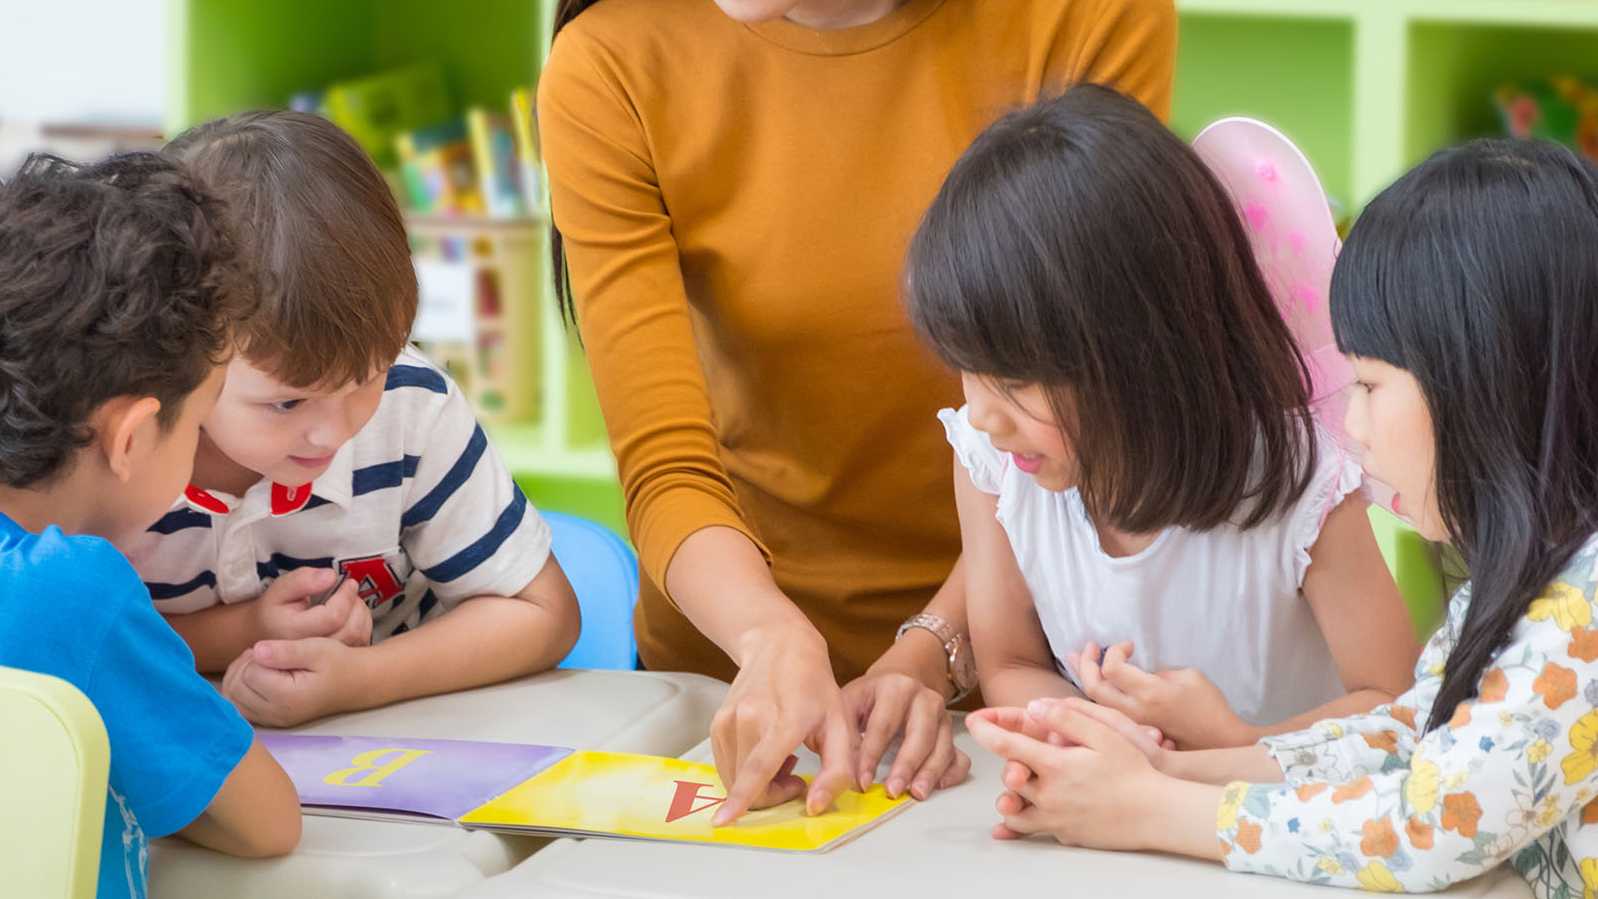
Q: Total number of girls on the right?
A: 2